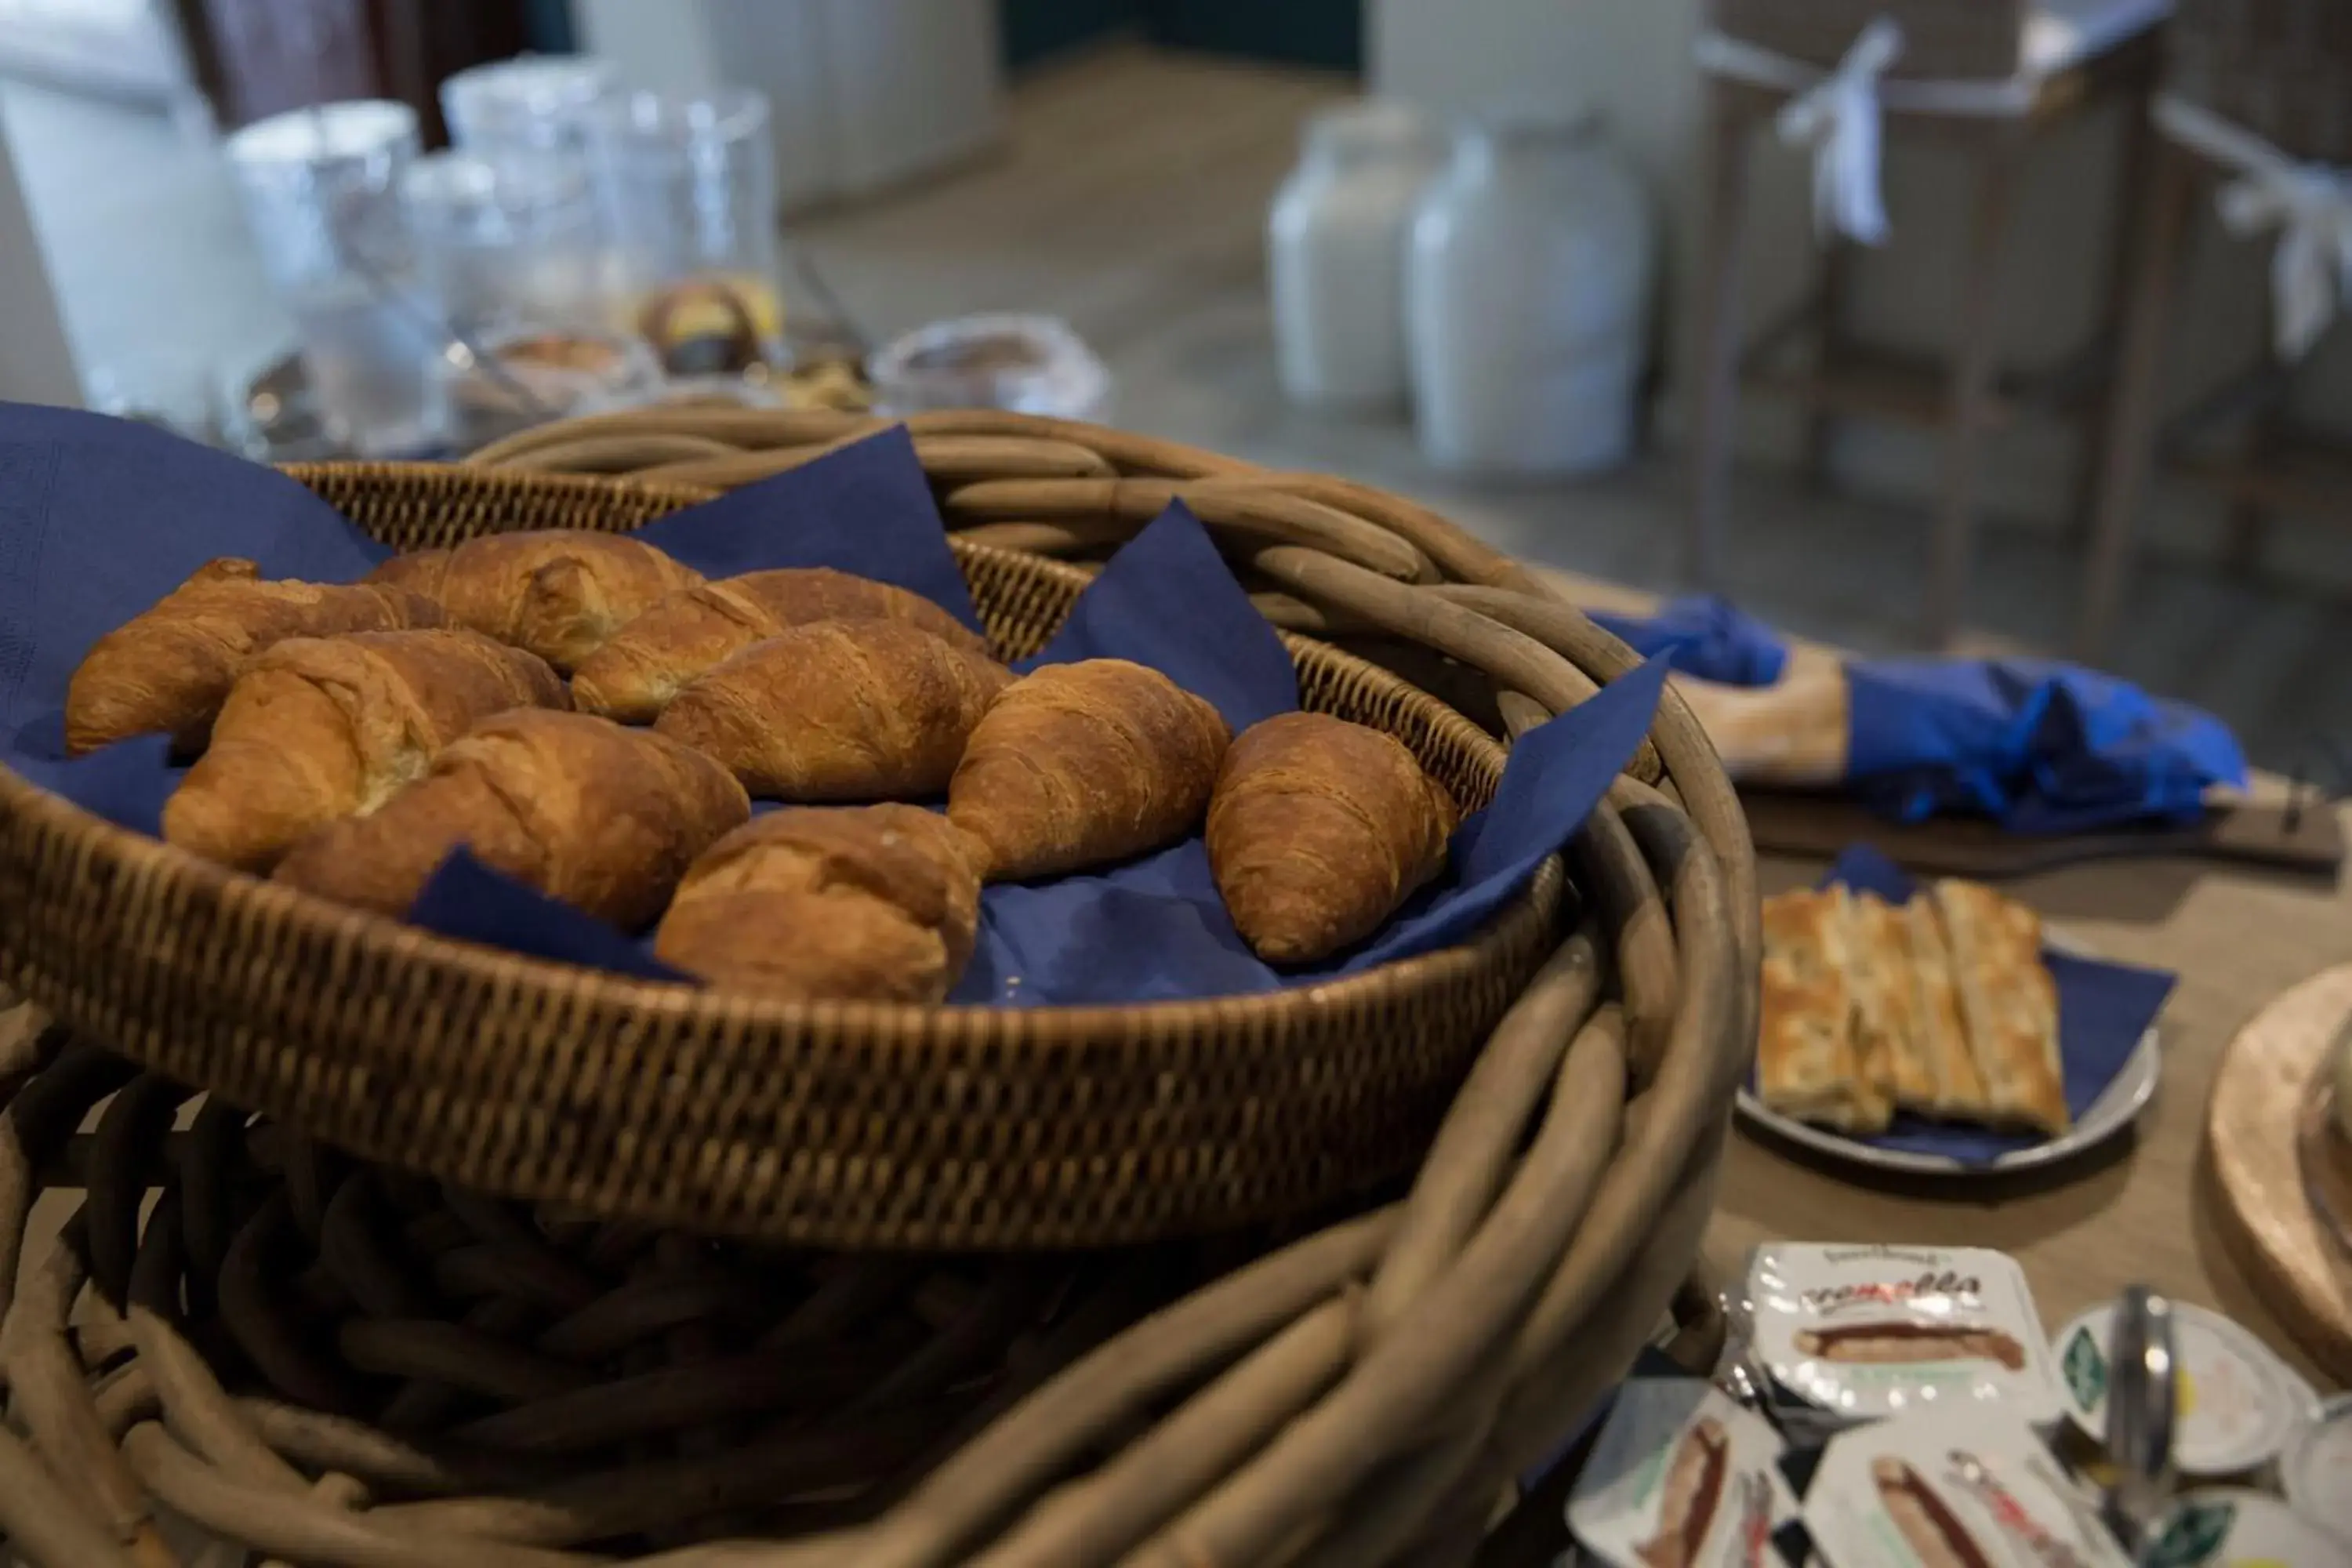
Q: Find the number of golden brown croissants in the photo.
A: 9